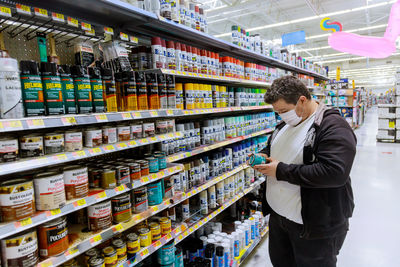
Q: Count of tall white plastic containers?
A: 1